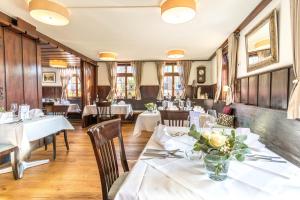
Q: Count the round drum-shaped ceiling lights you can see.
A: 5